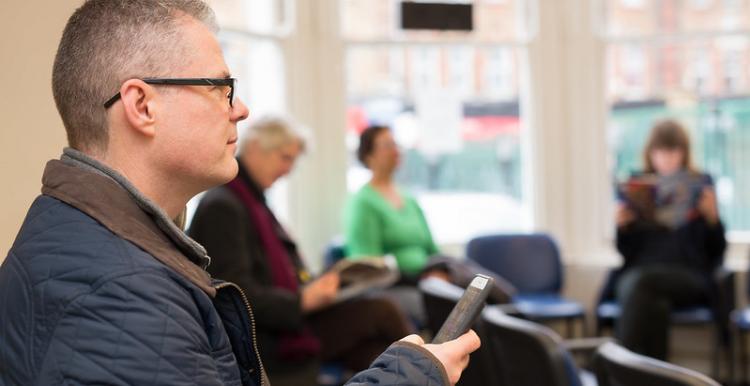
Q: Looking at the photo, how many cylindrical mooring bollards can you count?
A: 0